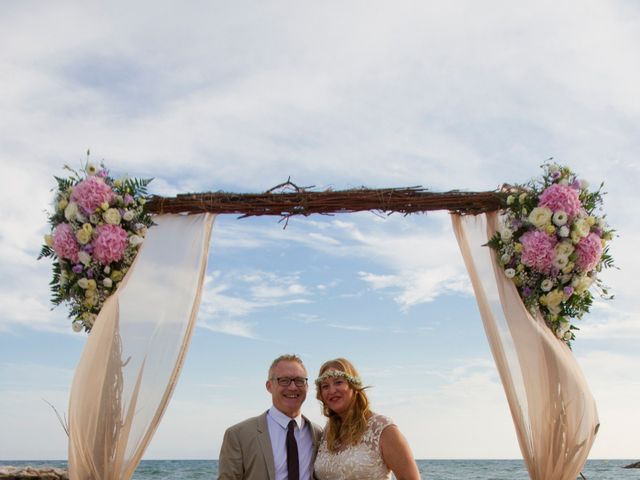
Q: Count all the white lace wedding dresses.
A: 1